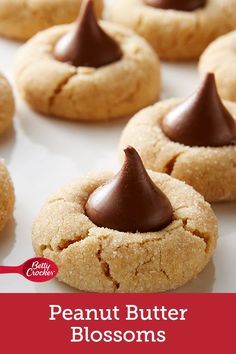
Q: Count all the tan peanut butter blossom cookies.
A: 8